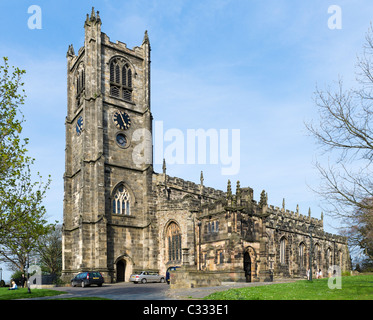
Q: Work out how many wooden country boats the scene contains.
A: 0